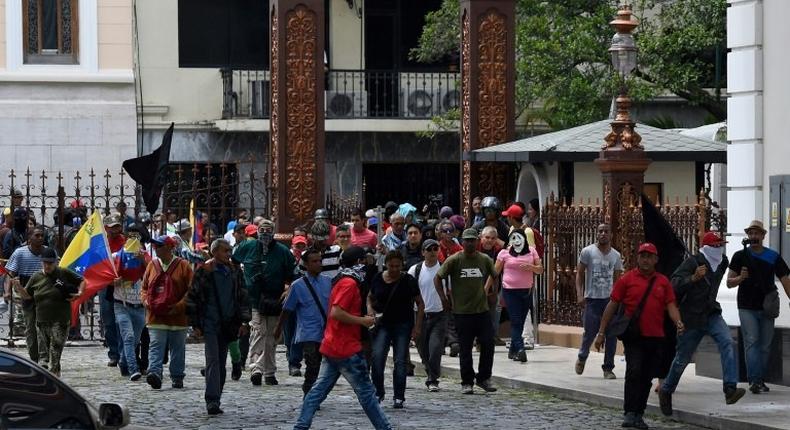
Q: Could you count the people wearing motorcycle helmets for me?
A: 2